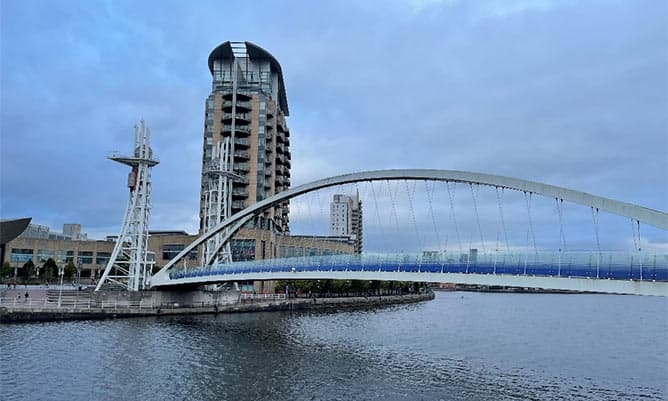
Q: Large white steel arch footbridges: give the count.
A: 1